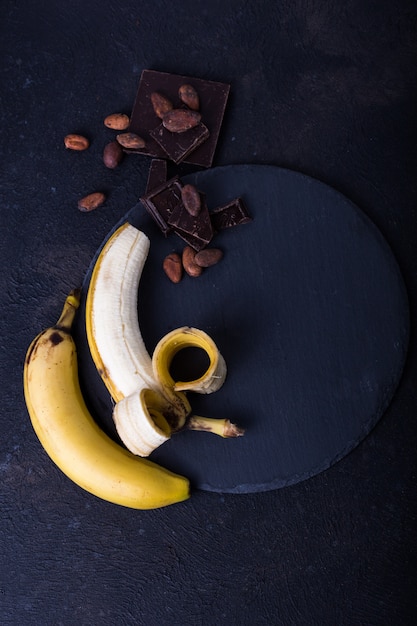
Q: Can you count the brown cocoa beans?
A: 12